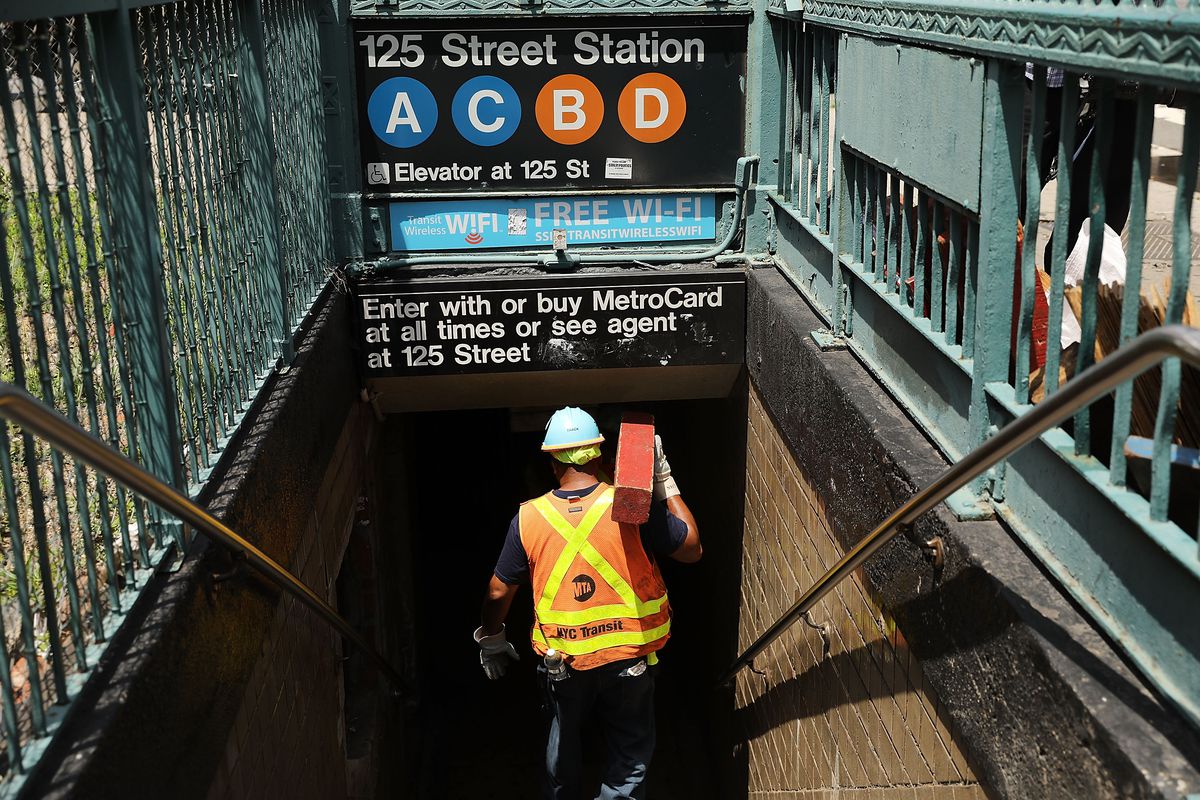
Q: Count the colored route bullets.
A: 4